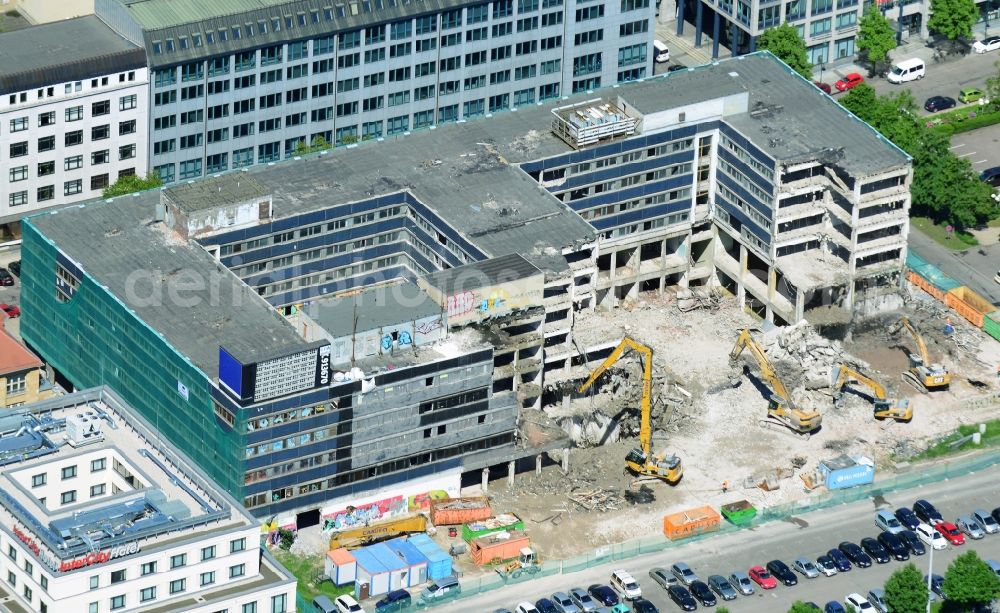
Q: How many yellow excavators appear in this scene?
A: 4